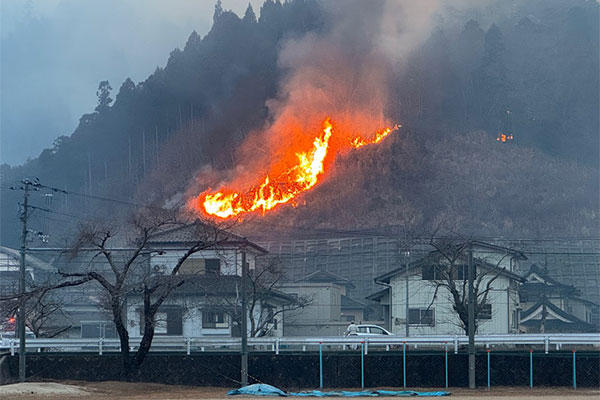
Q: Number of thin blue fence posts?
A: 7